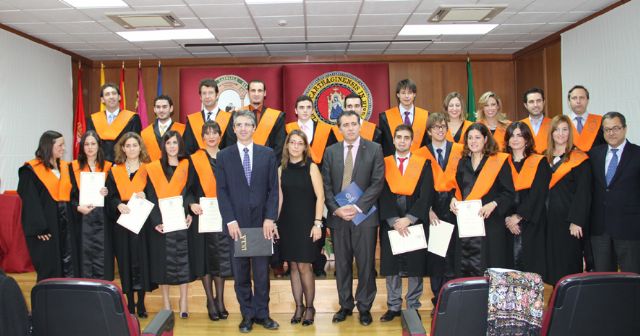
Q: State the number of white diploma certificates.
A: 7